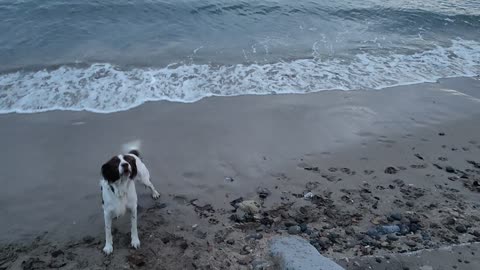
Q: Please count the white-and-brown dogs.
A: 1